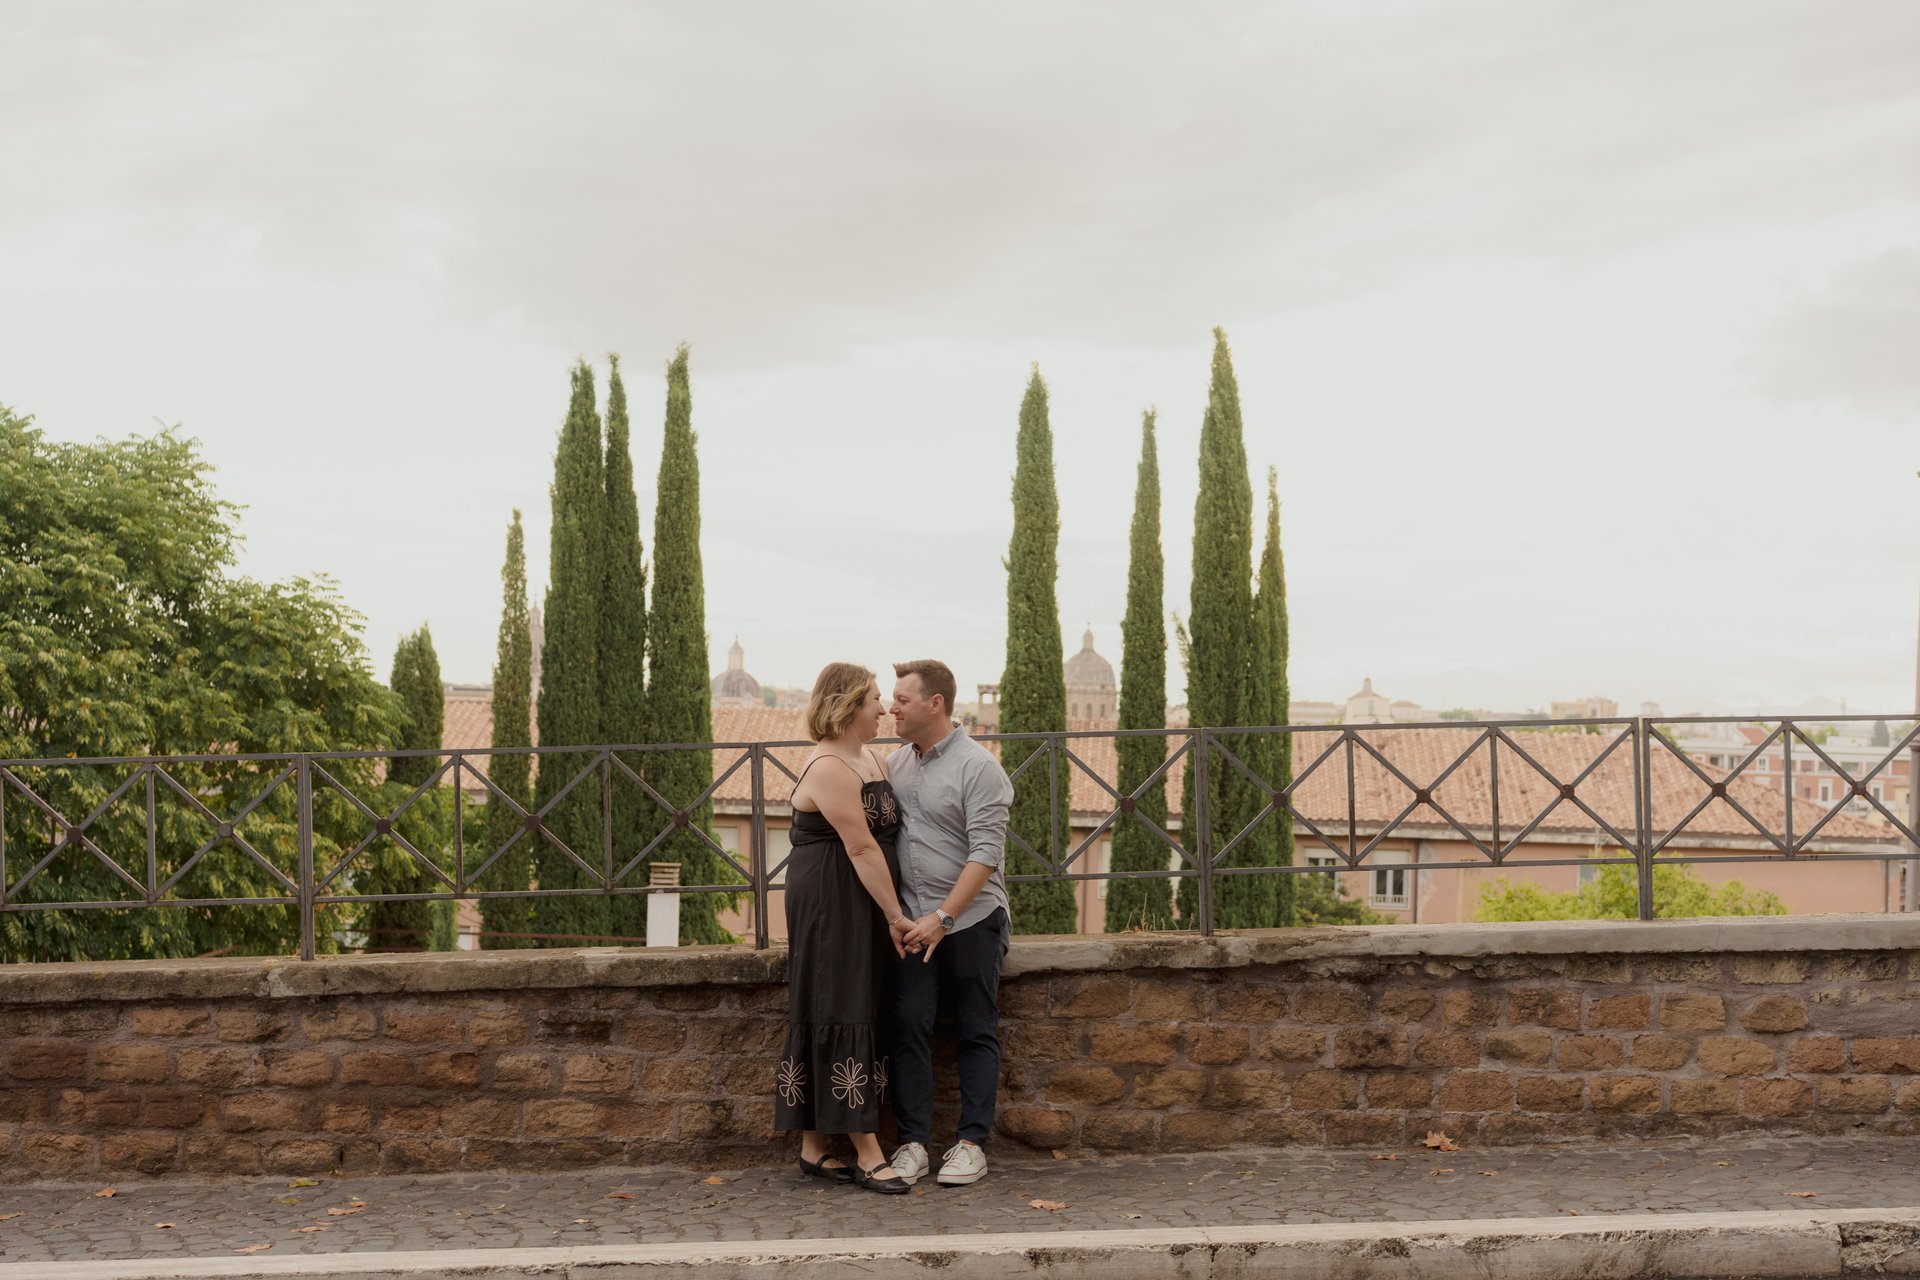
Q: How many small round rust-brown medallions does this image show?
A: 11